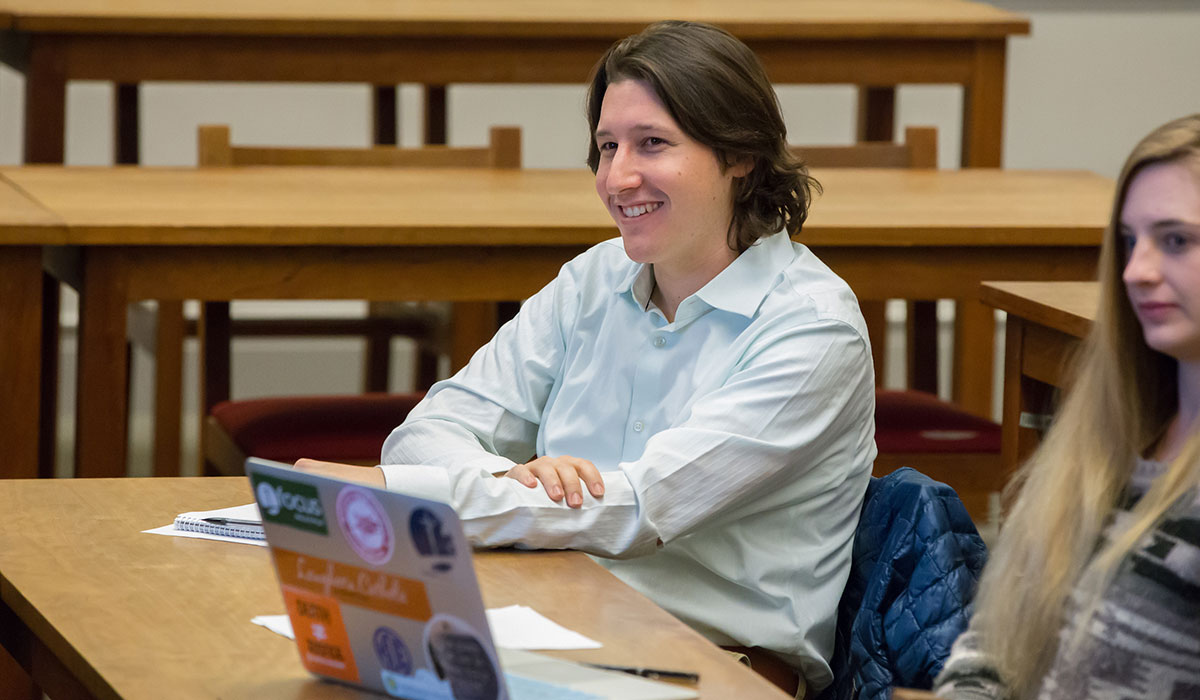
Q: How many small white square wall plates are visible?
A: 0